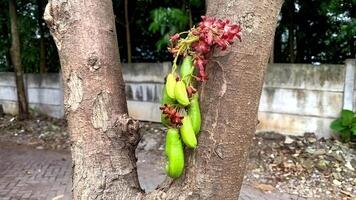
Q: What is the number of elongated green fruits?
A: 7